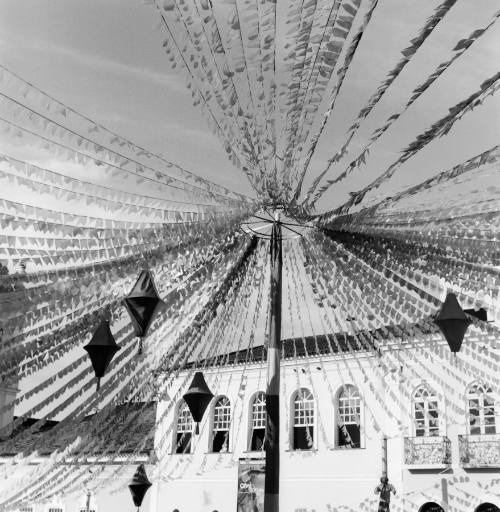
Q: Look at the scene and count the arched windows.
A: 7